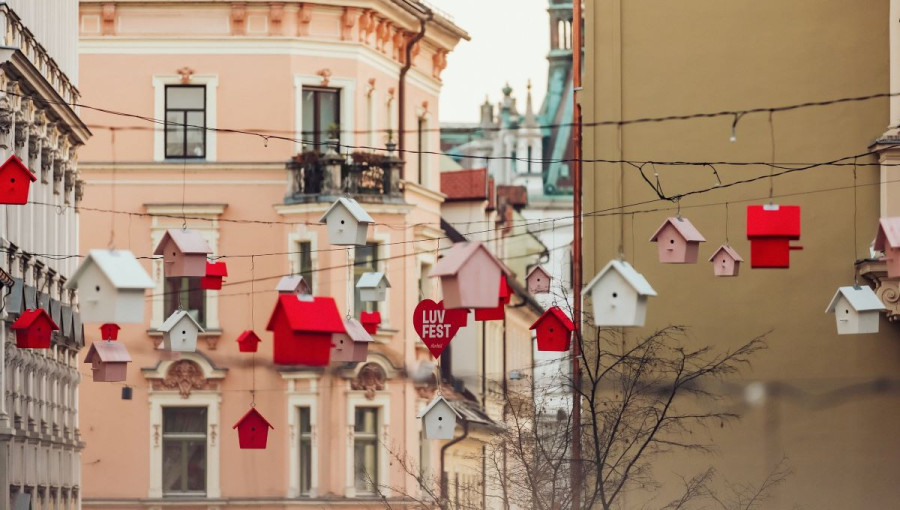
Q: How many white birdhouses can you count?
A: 7